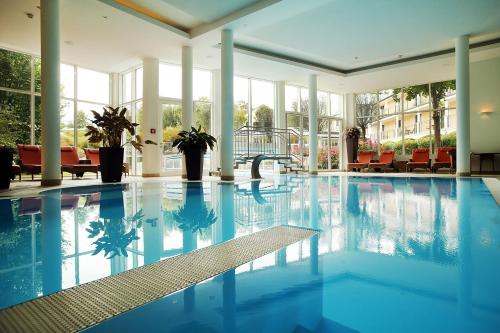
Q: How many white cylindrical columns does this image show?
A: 5